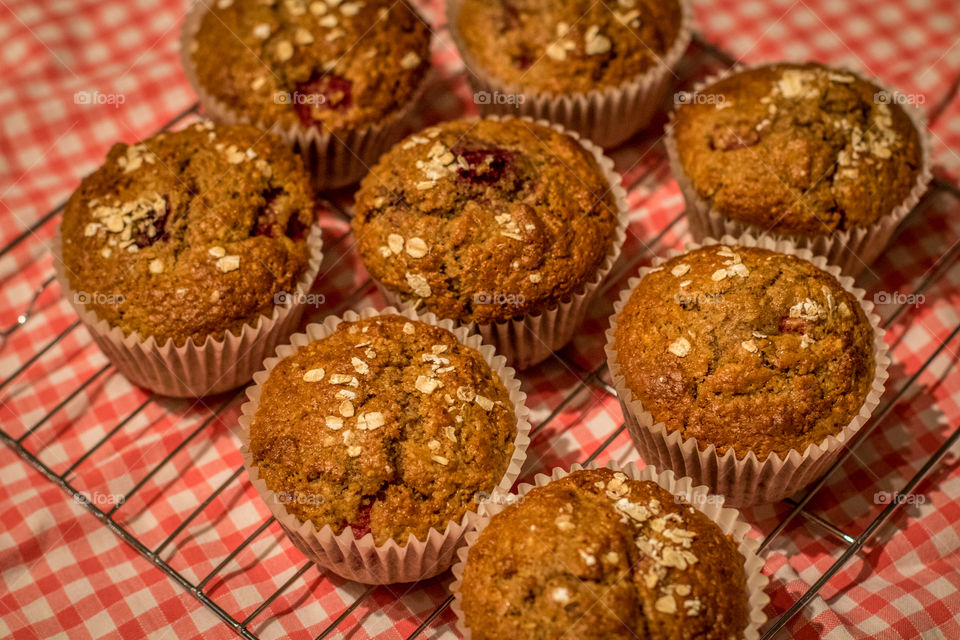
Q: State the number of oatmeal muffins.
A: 8